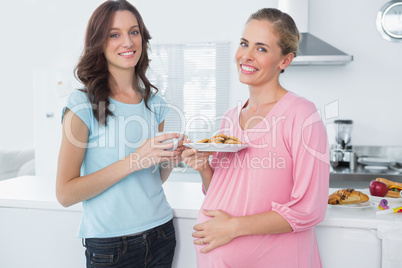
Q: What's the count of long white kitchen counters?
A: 1